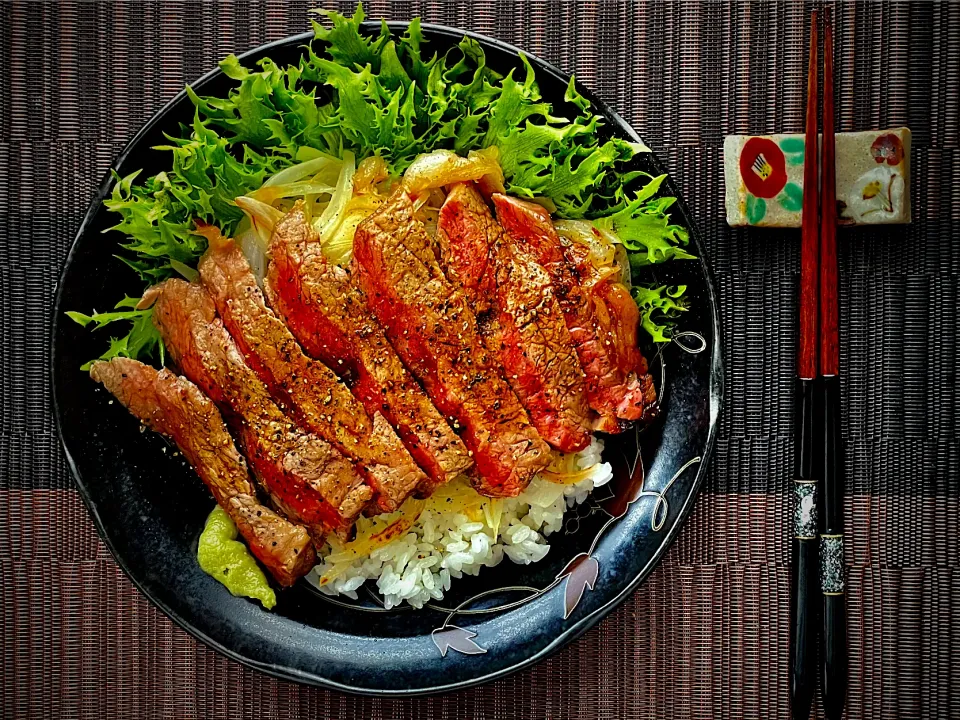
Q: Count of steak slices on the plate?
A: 7